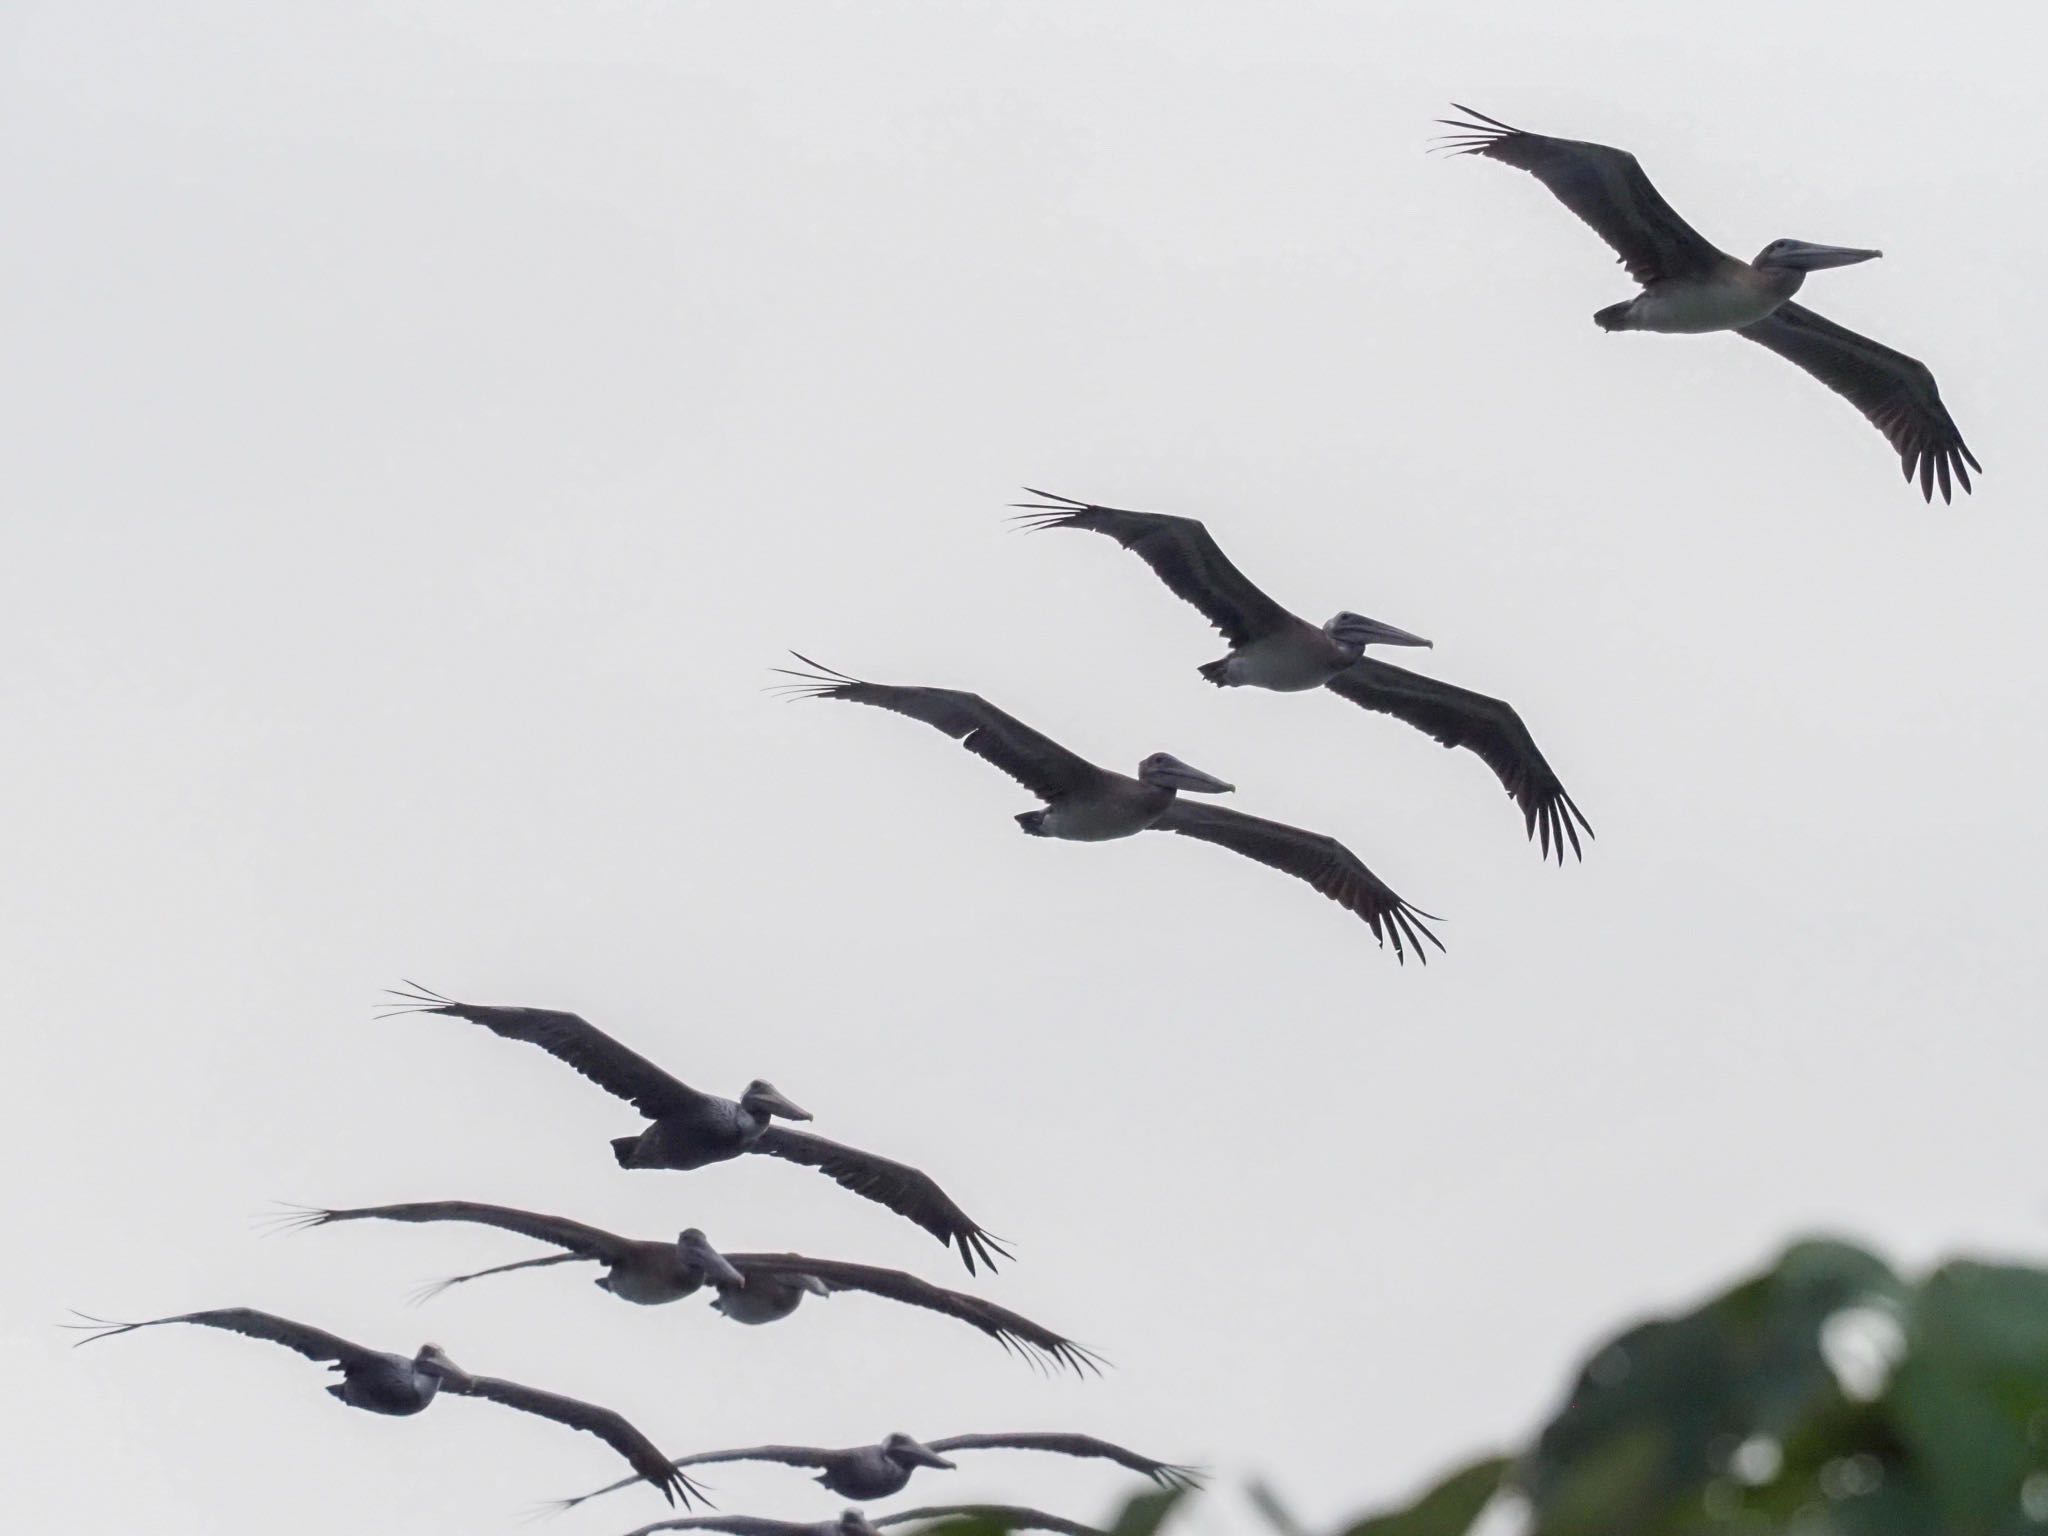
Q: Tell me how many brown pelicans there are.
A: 9